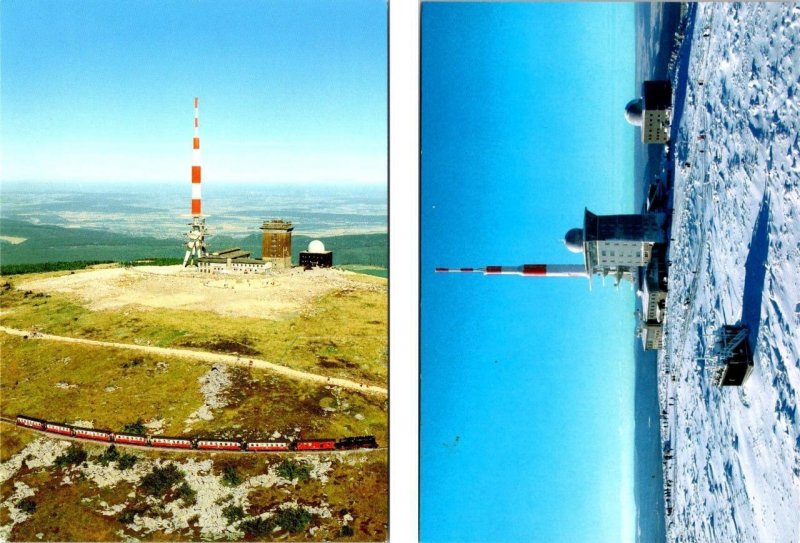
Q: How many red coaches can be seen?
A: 8